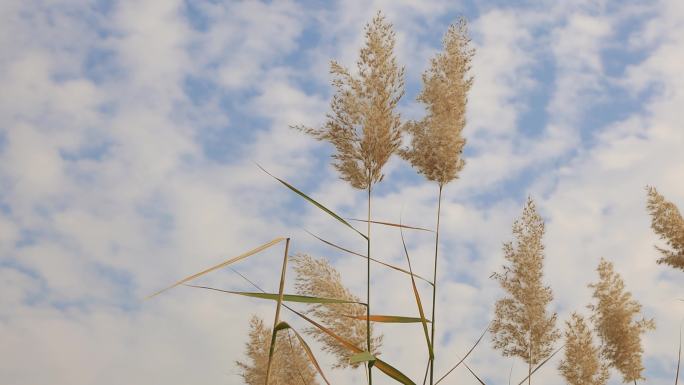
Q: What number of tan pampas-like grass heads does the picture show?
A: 8